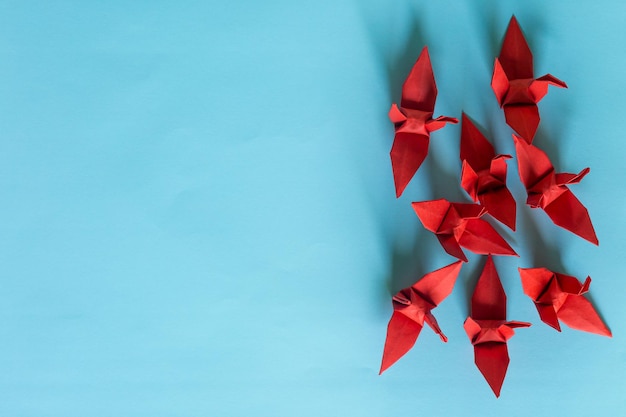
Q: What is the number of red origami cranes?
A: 8